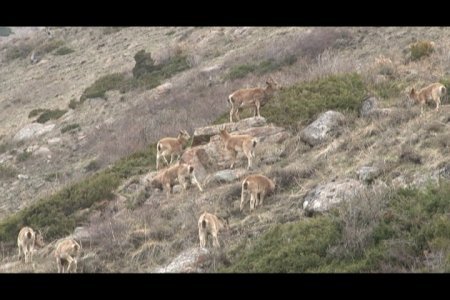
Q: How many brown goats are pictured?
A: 9